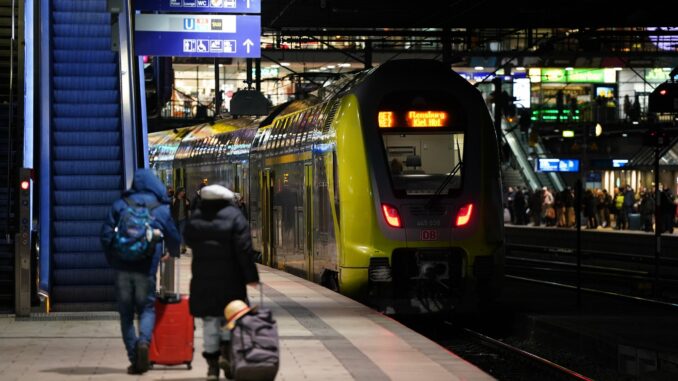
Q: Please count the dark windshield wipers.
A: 1